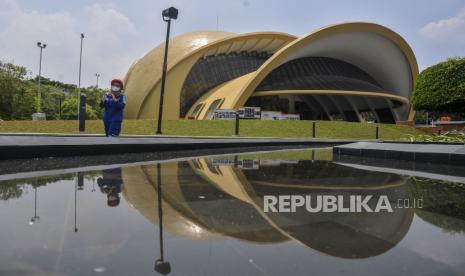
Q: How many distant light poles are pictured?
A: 3